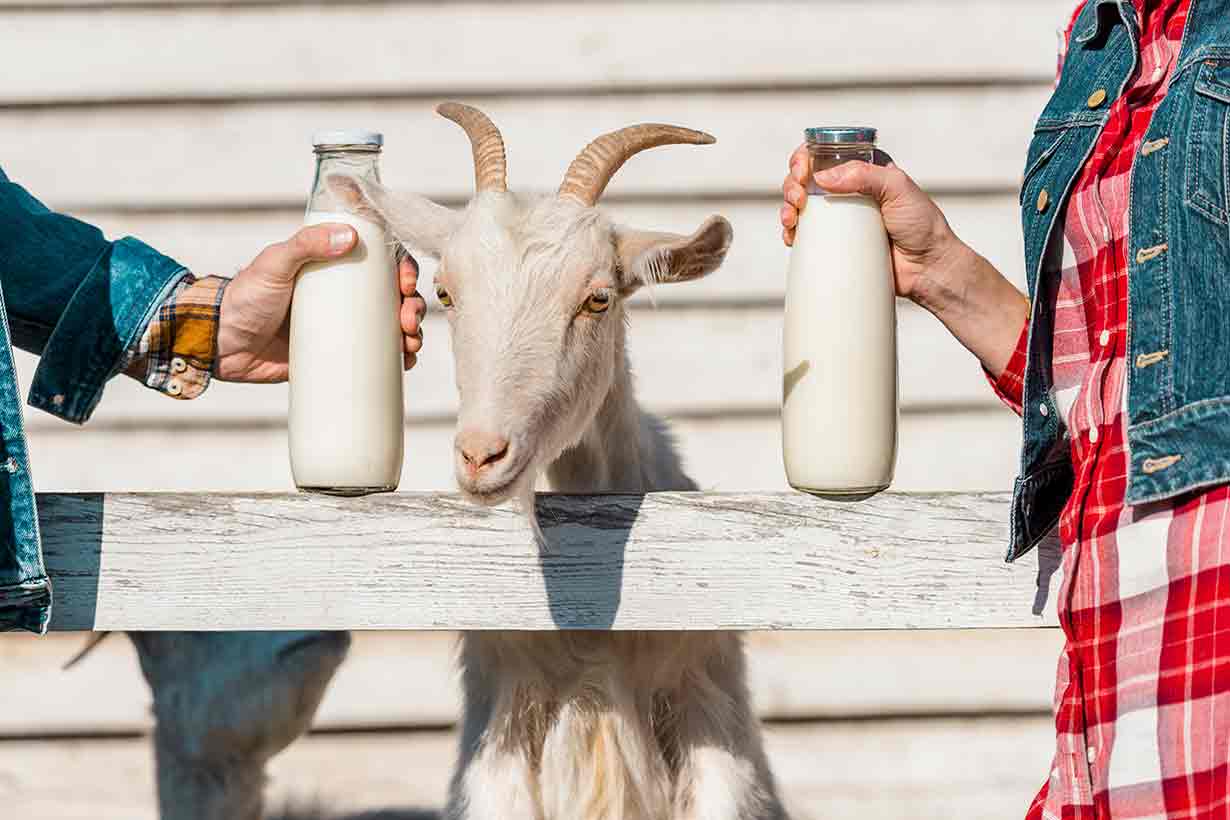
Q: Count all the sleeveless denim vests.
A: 1